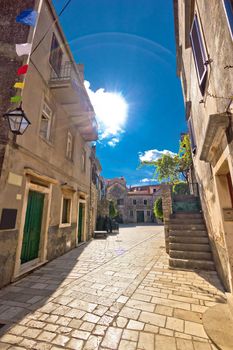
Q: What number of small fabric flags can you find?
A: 5